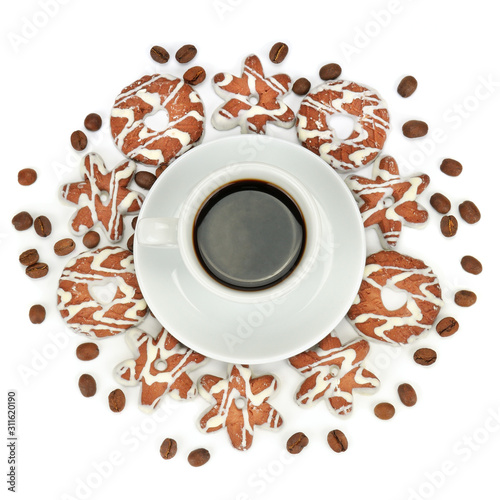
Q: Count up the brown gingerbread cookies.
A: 10